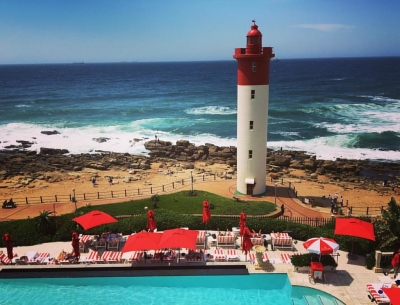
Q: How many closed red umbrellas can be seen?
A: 6